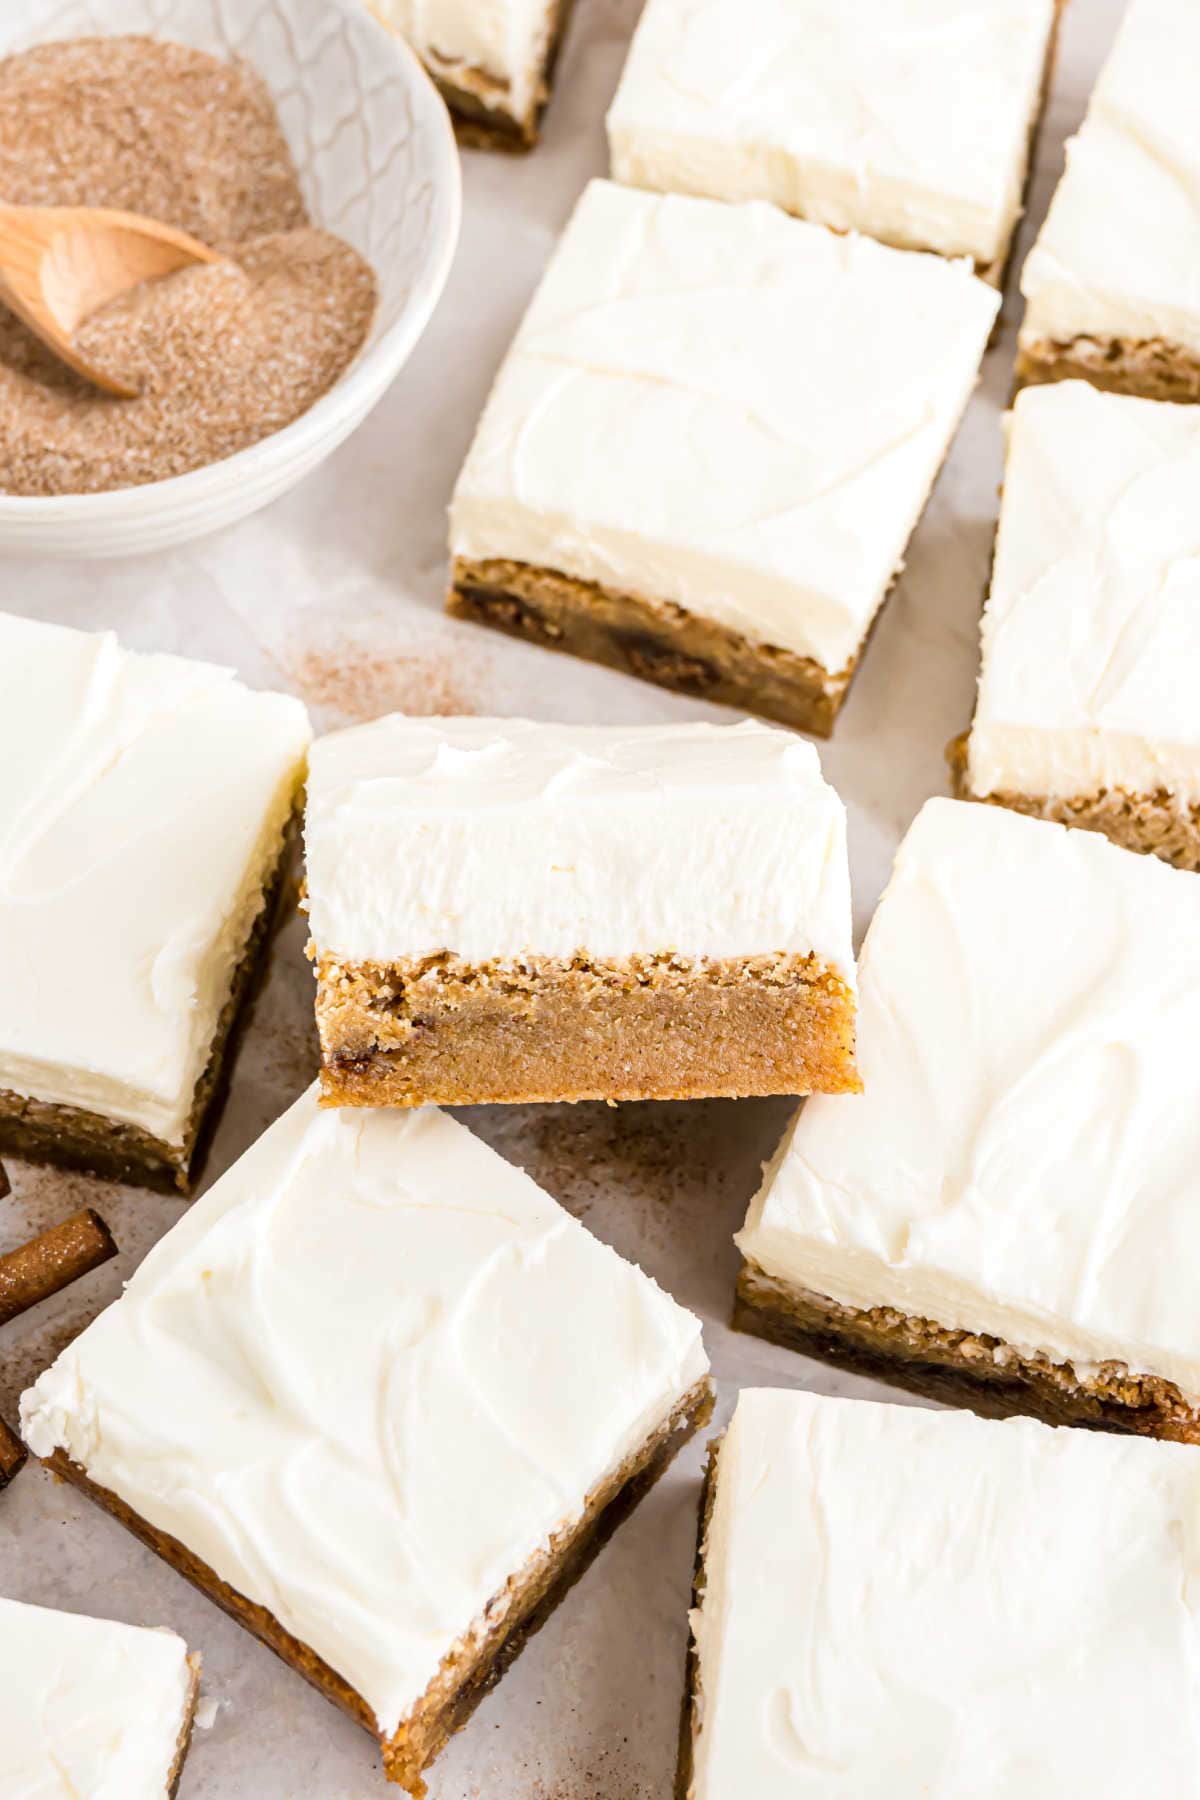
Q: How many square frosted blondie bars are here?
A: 11